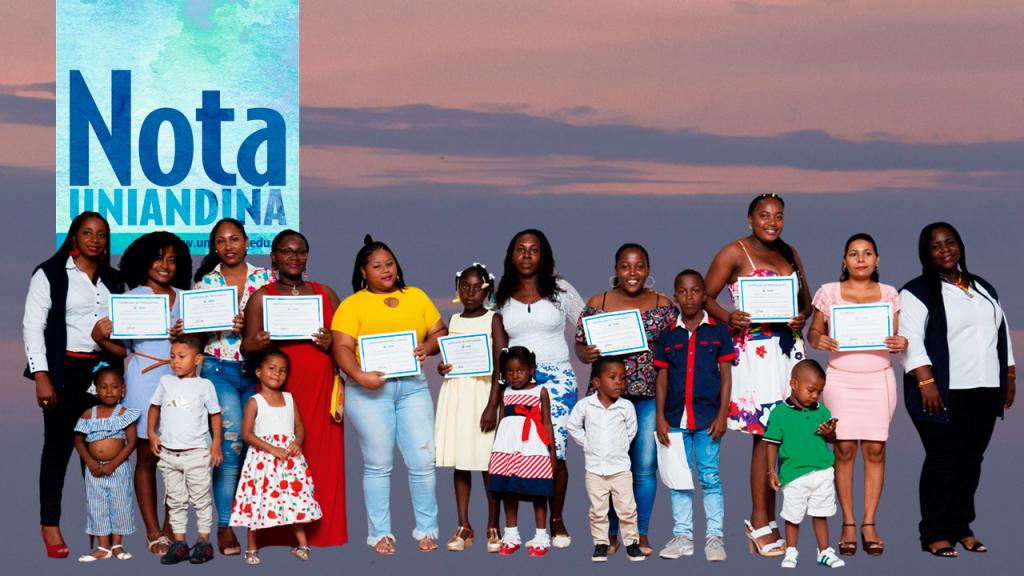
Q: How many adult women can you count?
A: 10